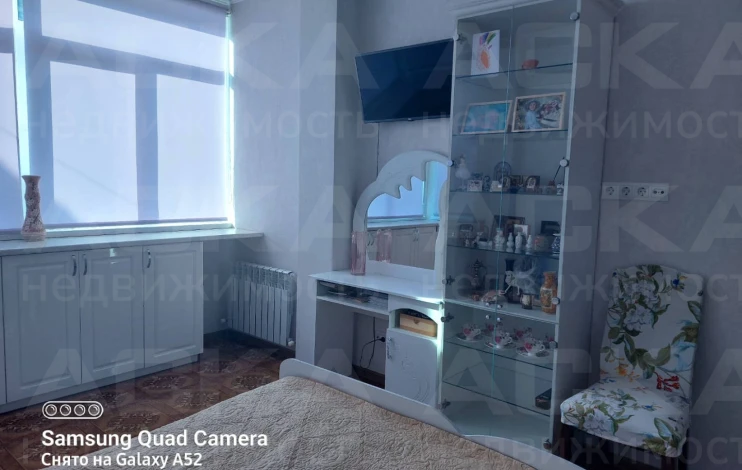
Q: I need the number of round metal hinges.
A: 10